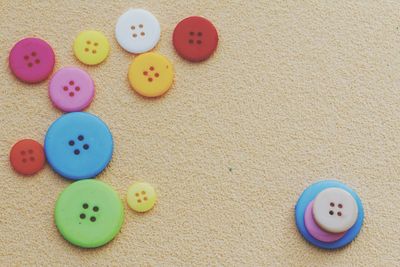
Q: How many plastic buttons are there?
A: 13